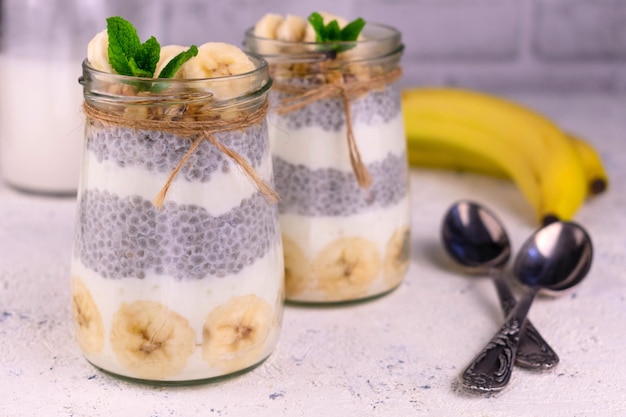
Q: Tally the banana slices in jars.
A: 12